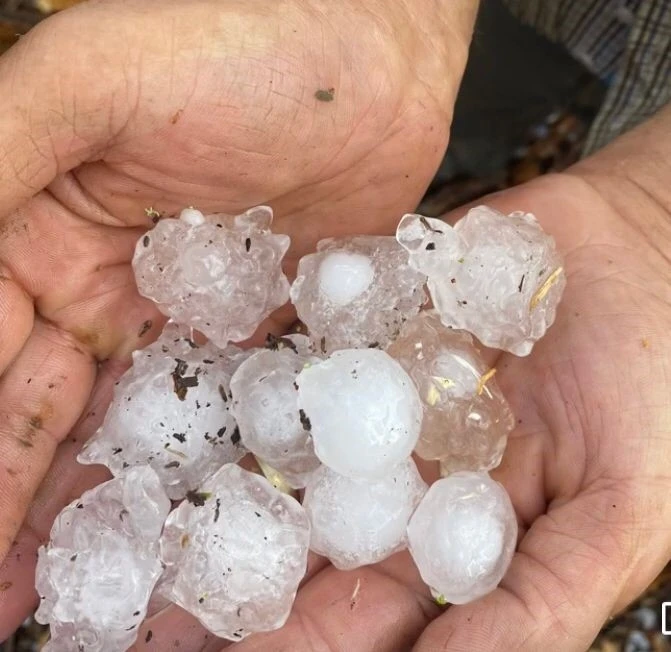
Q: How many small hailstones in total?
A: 11